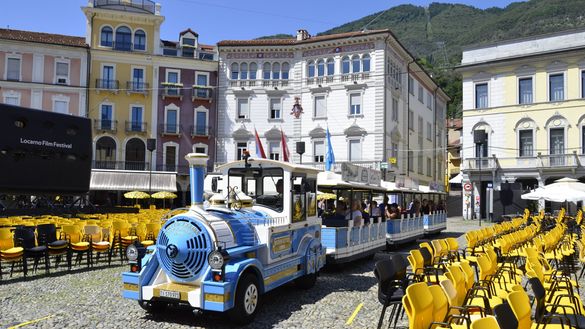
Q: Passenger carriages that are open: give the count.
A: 3